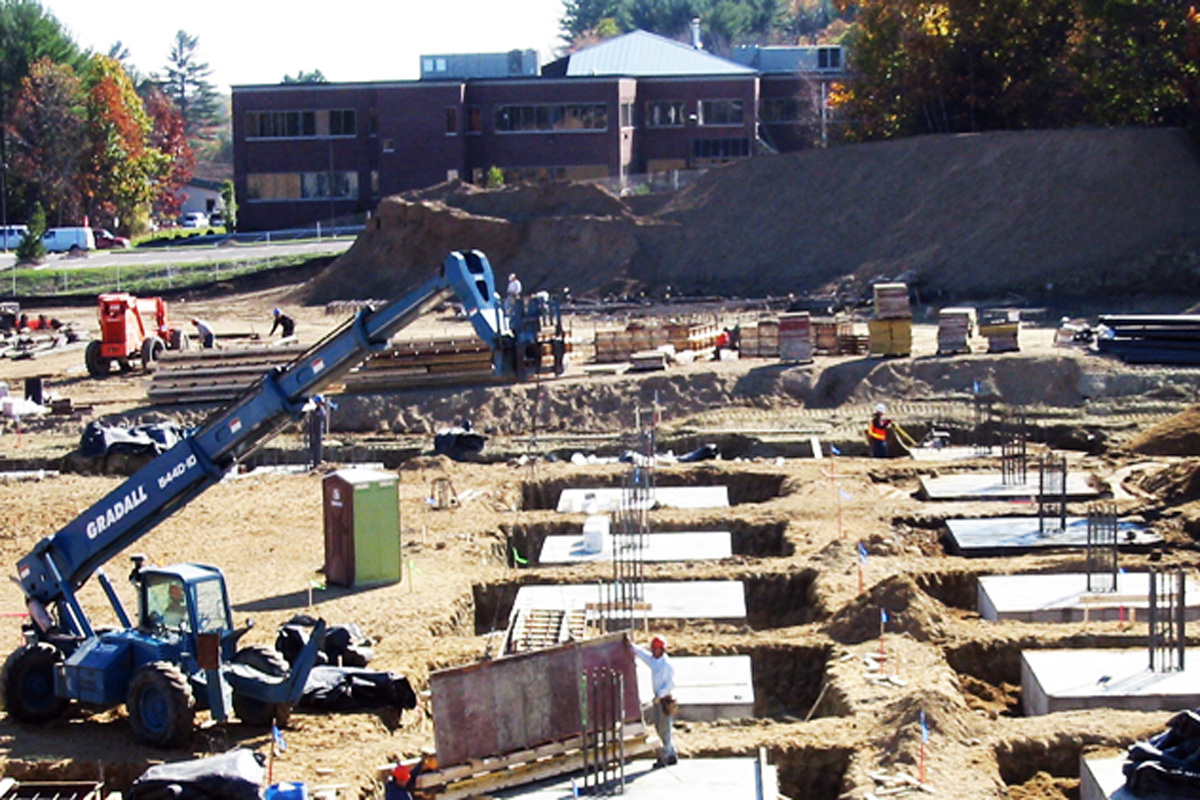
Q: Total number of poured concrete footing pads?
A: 11